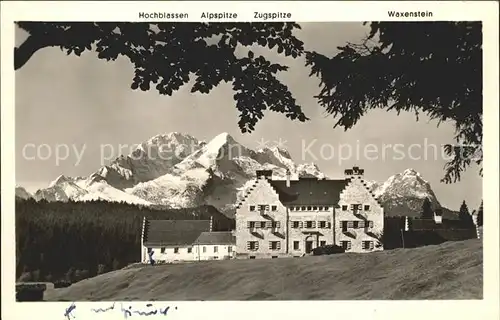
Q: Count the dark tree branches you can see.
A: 2